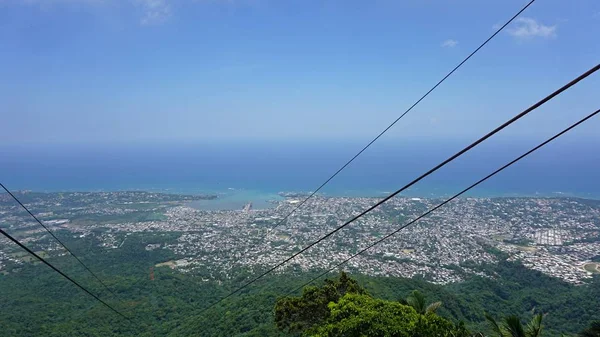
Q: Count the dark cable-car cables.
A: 5